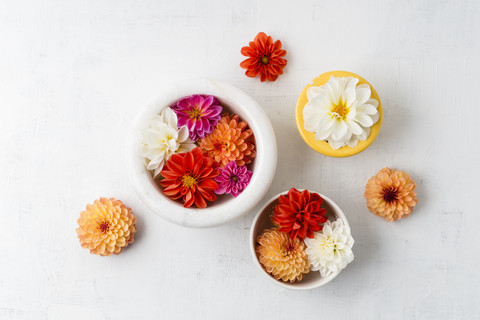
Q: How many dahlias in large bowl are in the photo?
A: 5